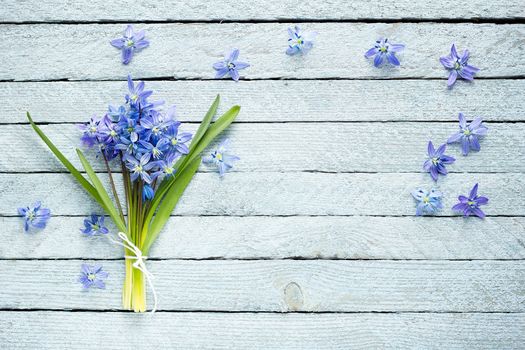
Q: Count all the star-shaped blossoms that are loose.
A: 13